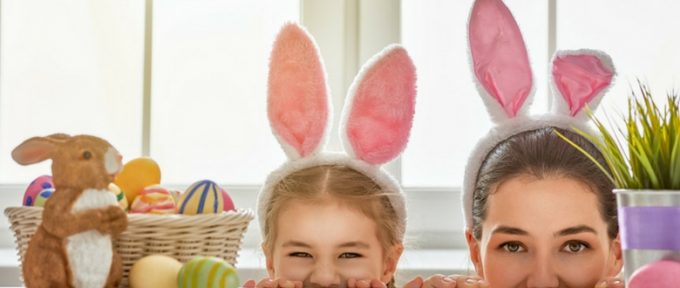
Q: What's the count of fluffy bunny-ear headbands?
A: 2